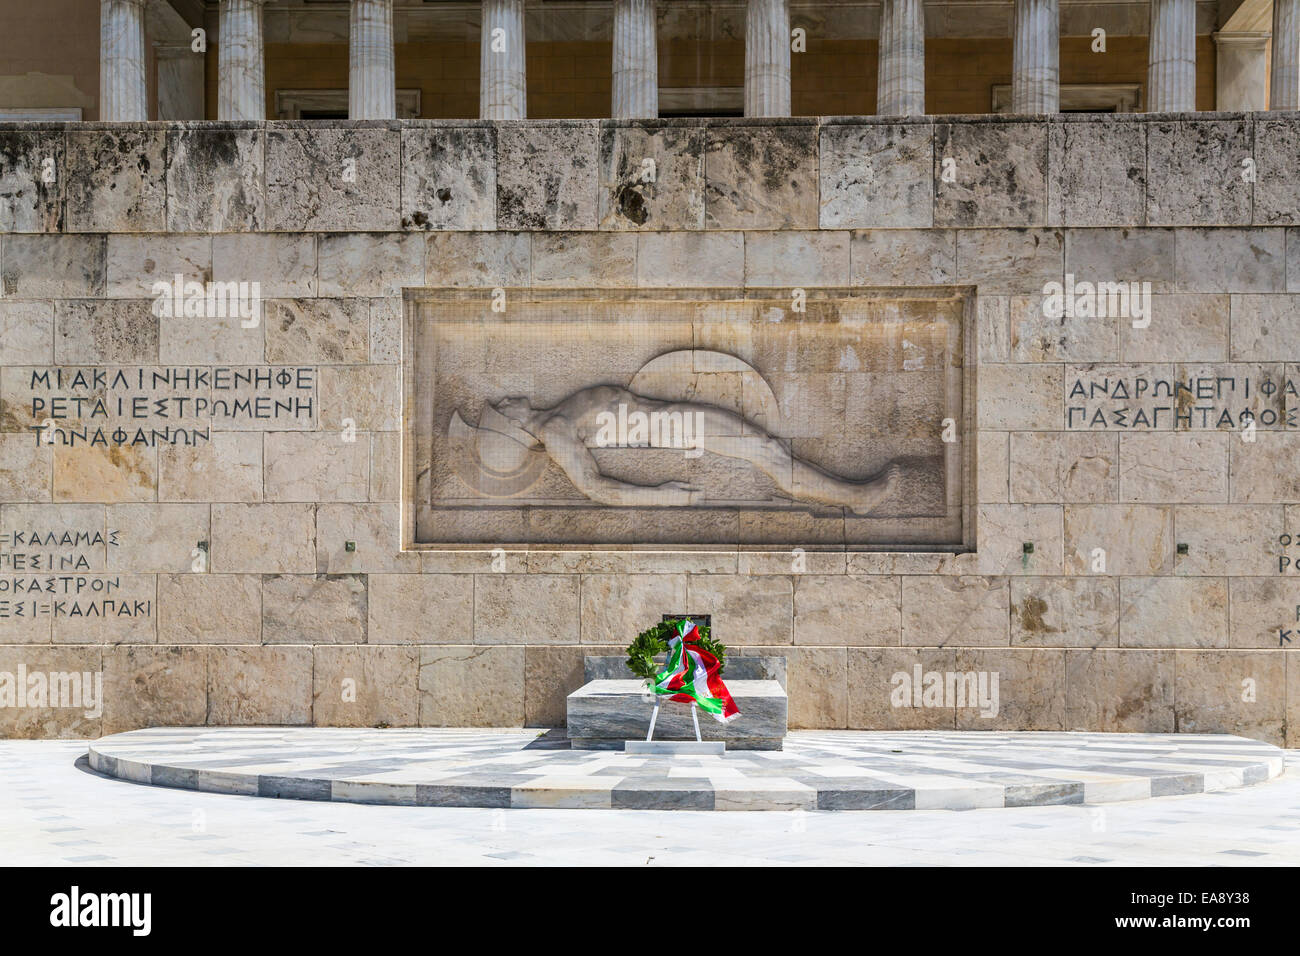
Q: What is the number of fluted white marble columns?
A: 10